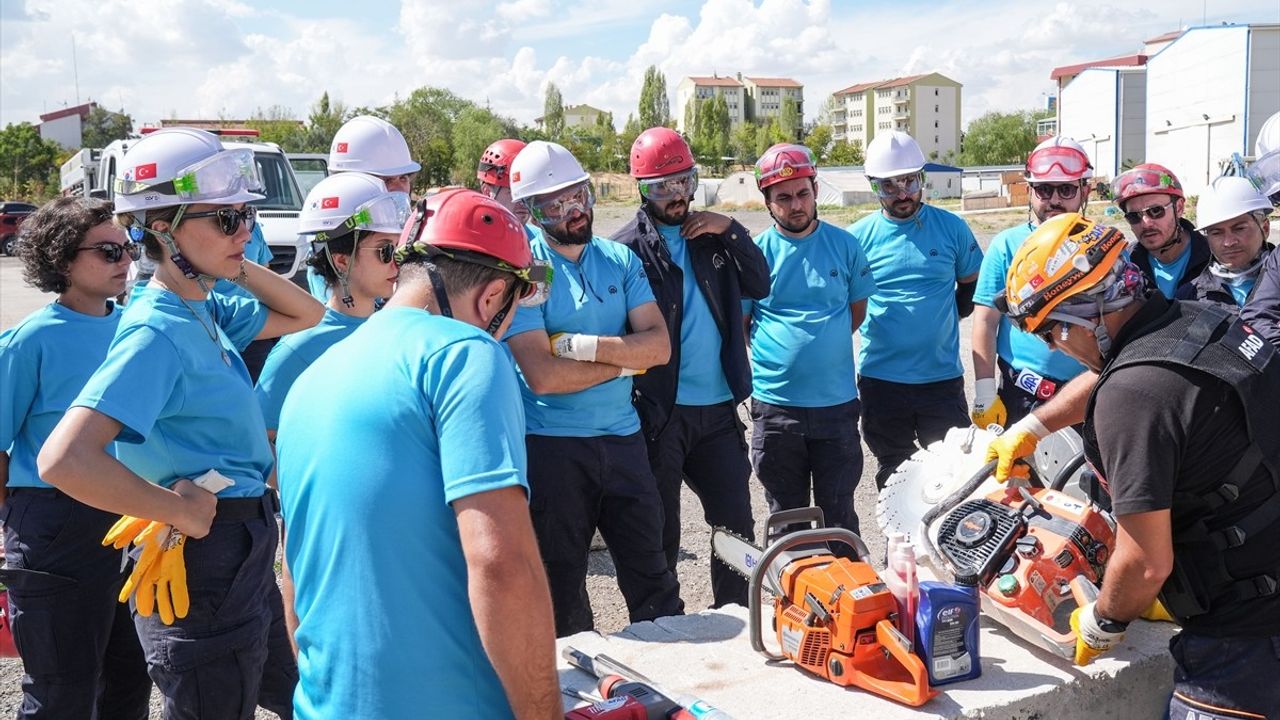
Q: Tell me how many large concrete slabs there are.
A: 1